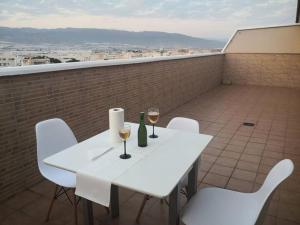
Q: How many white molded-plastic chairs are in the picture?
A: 3